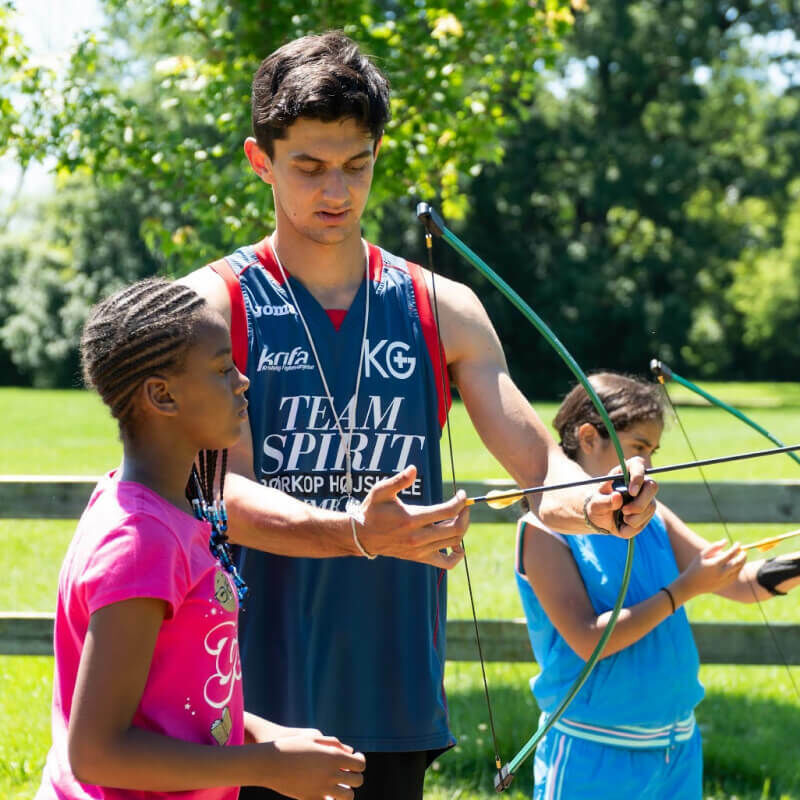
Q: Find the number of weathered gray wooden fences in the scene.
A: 1